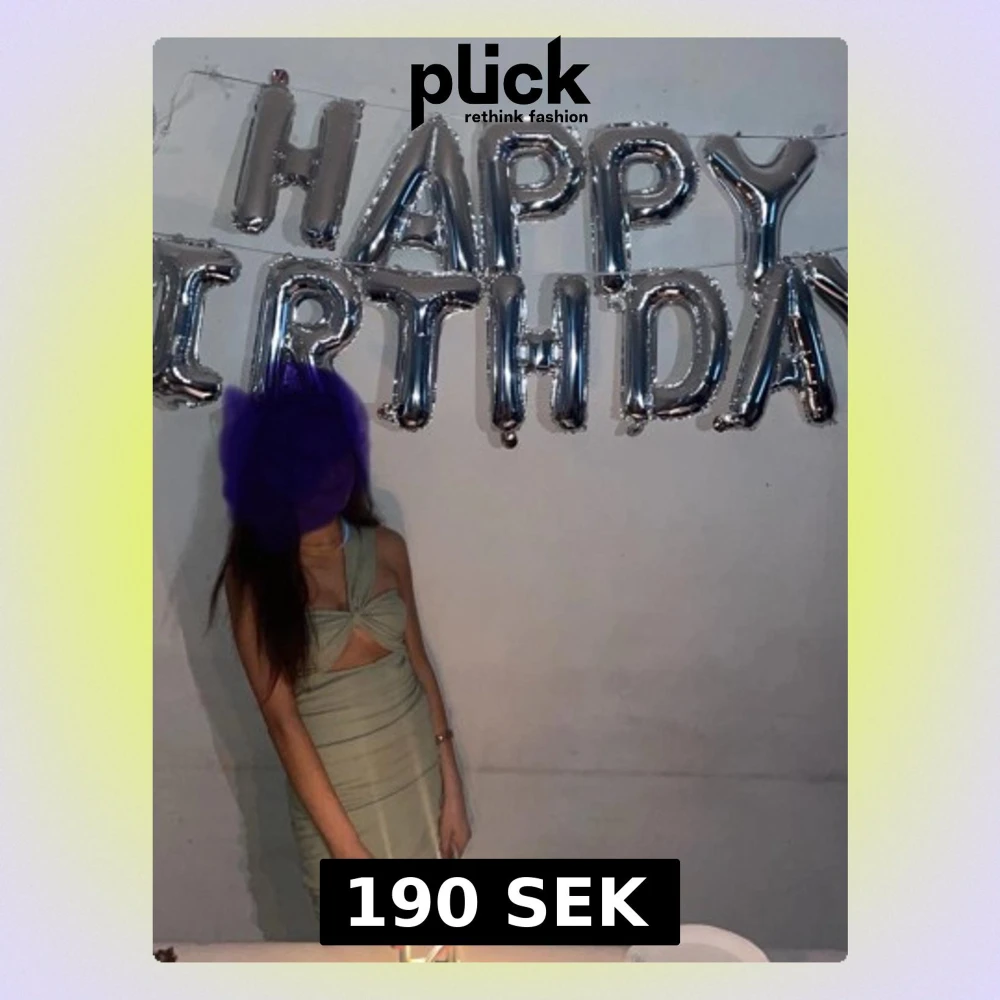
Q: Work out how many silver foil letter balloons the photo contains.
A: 12